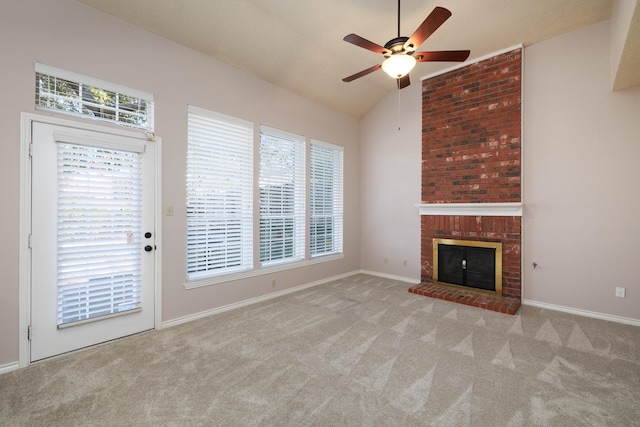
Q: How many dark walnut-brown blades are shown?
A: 5